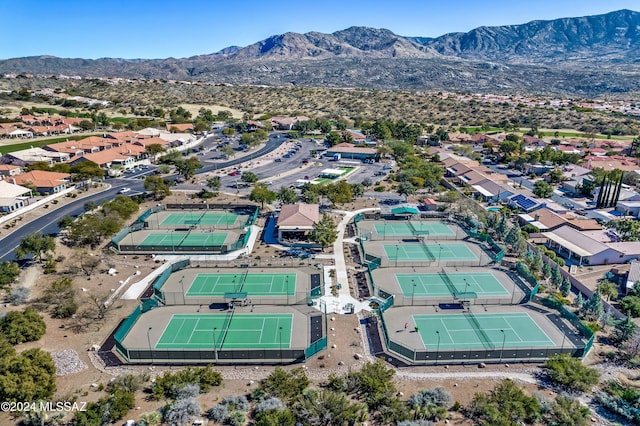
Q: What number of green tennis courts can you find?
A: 8